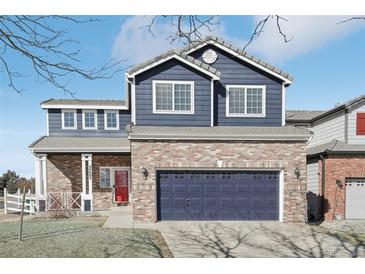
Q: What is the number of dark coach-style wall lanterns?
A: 2